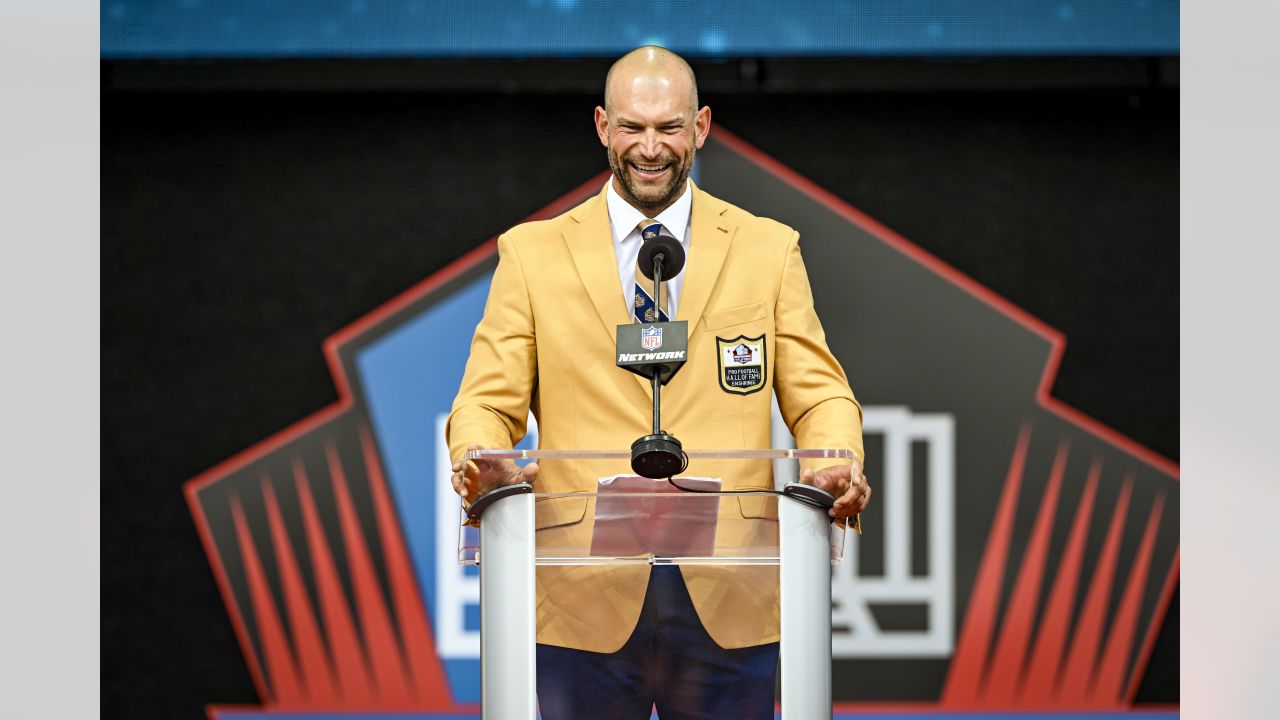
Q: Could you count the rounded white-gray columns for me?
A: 2